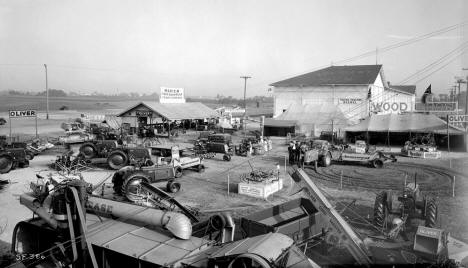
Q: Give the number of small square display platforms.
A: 2